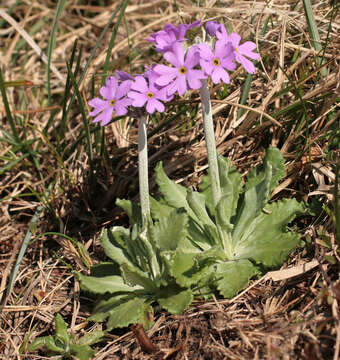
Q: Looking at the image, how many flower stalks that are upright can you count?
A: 2